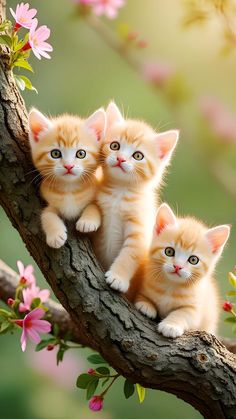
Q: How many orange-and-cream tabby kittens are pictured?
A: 3